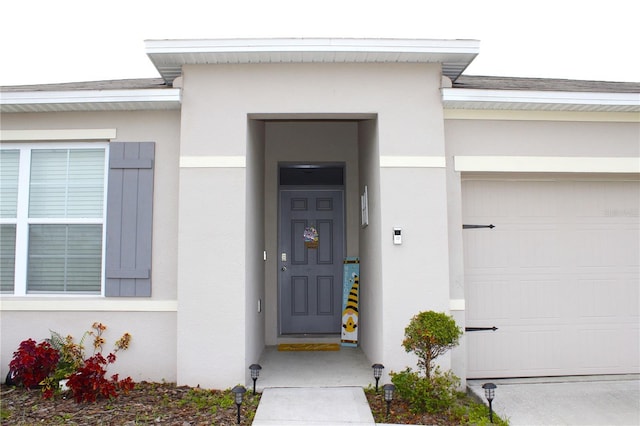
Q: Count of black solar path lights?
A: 5